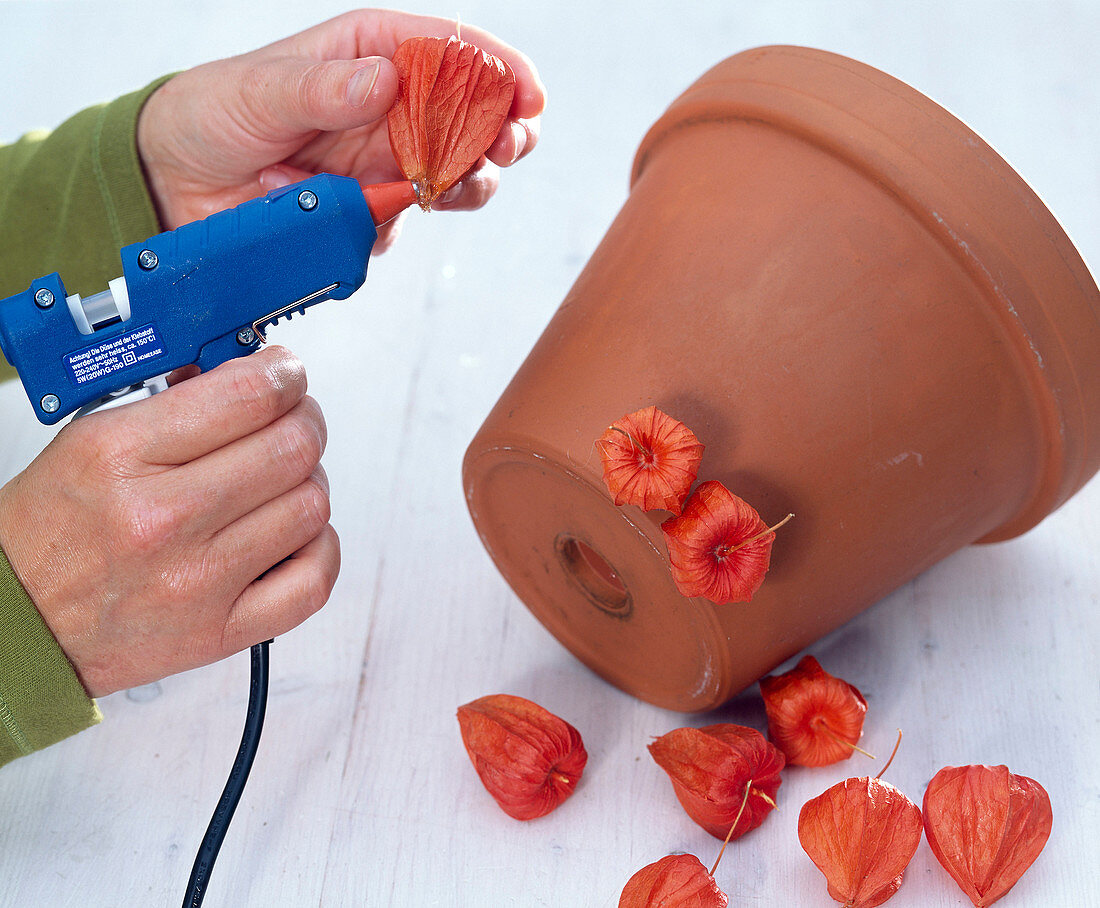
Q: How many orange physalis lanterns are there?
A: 9